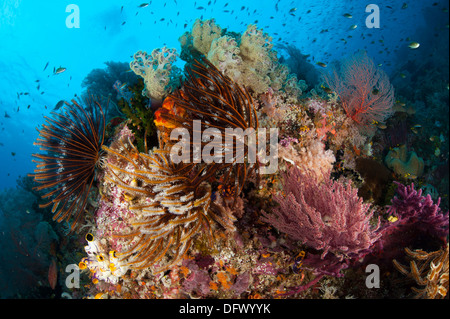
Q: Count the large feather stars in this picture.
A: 3